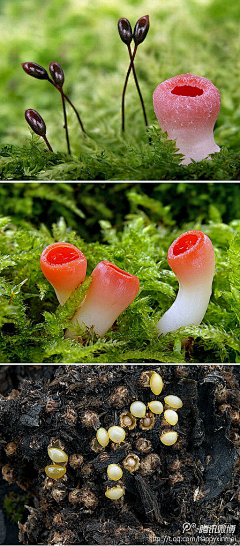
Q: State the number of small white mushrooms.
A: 12